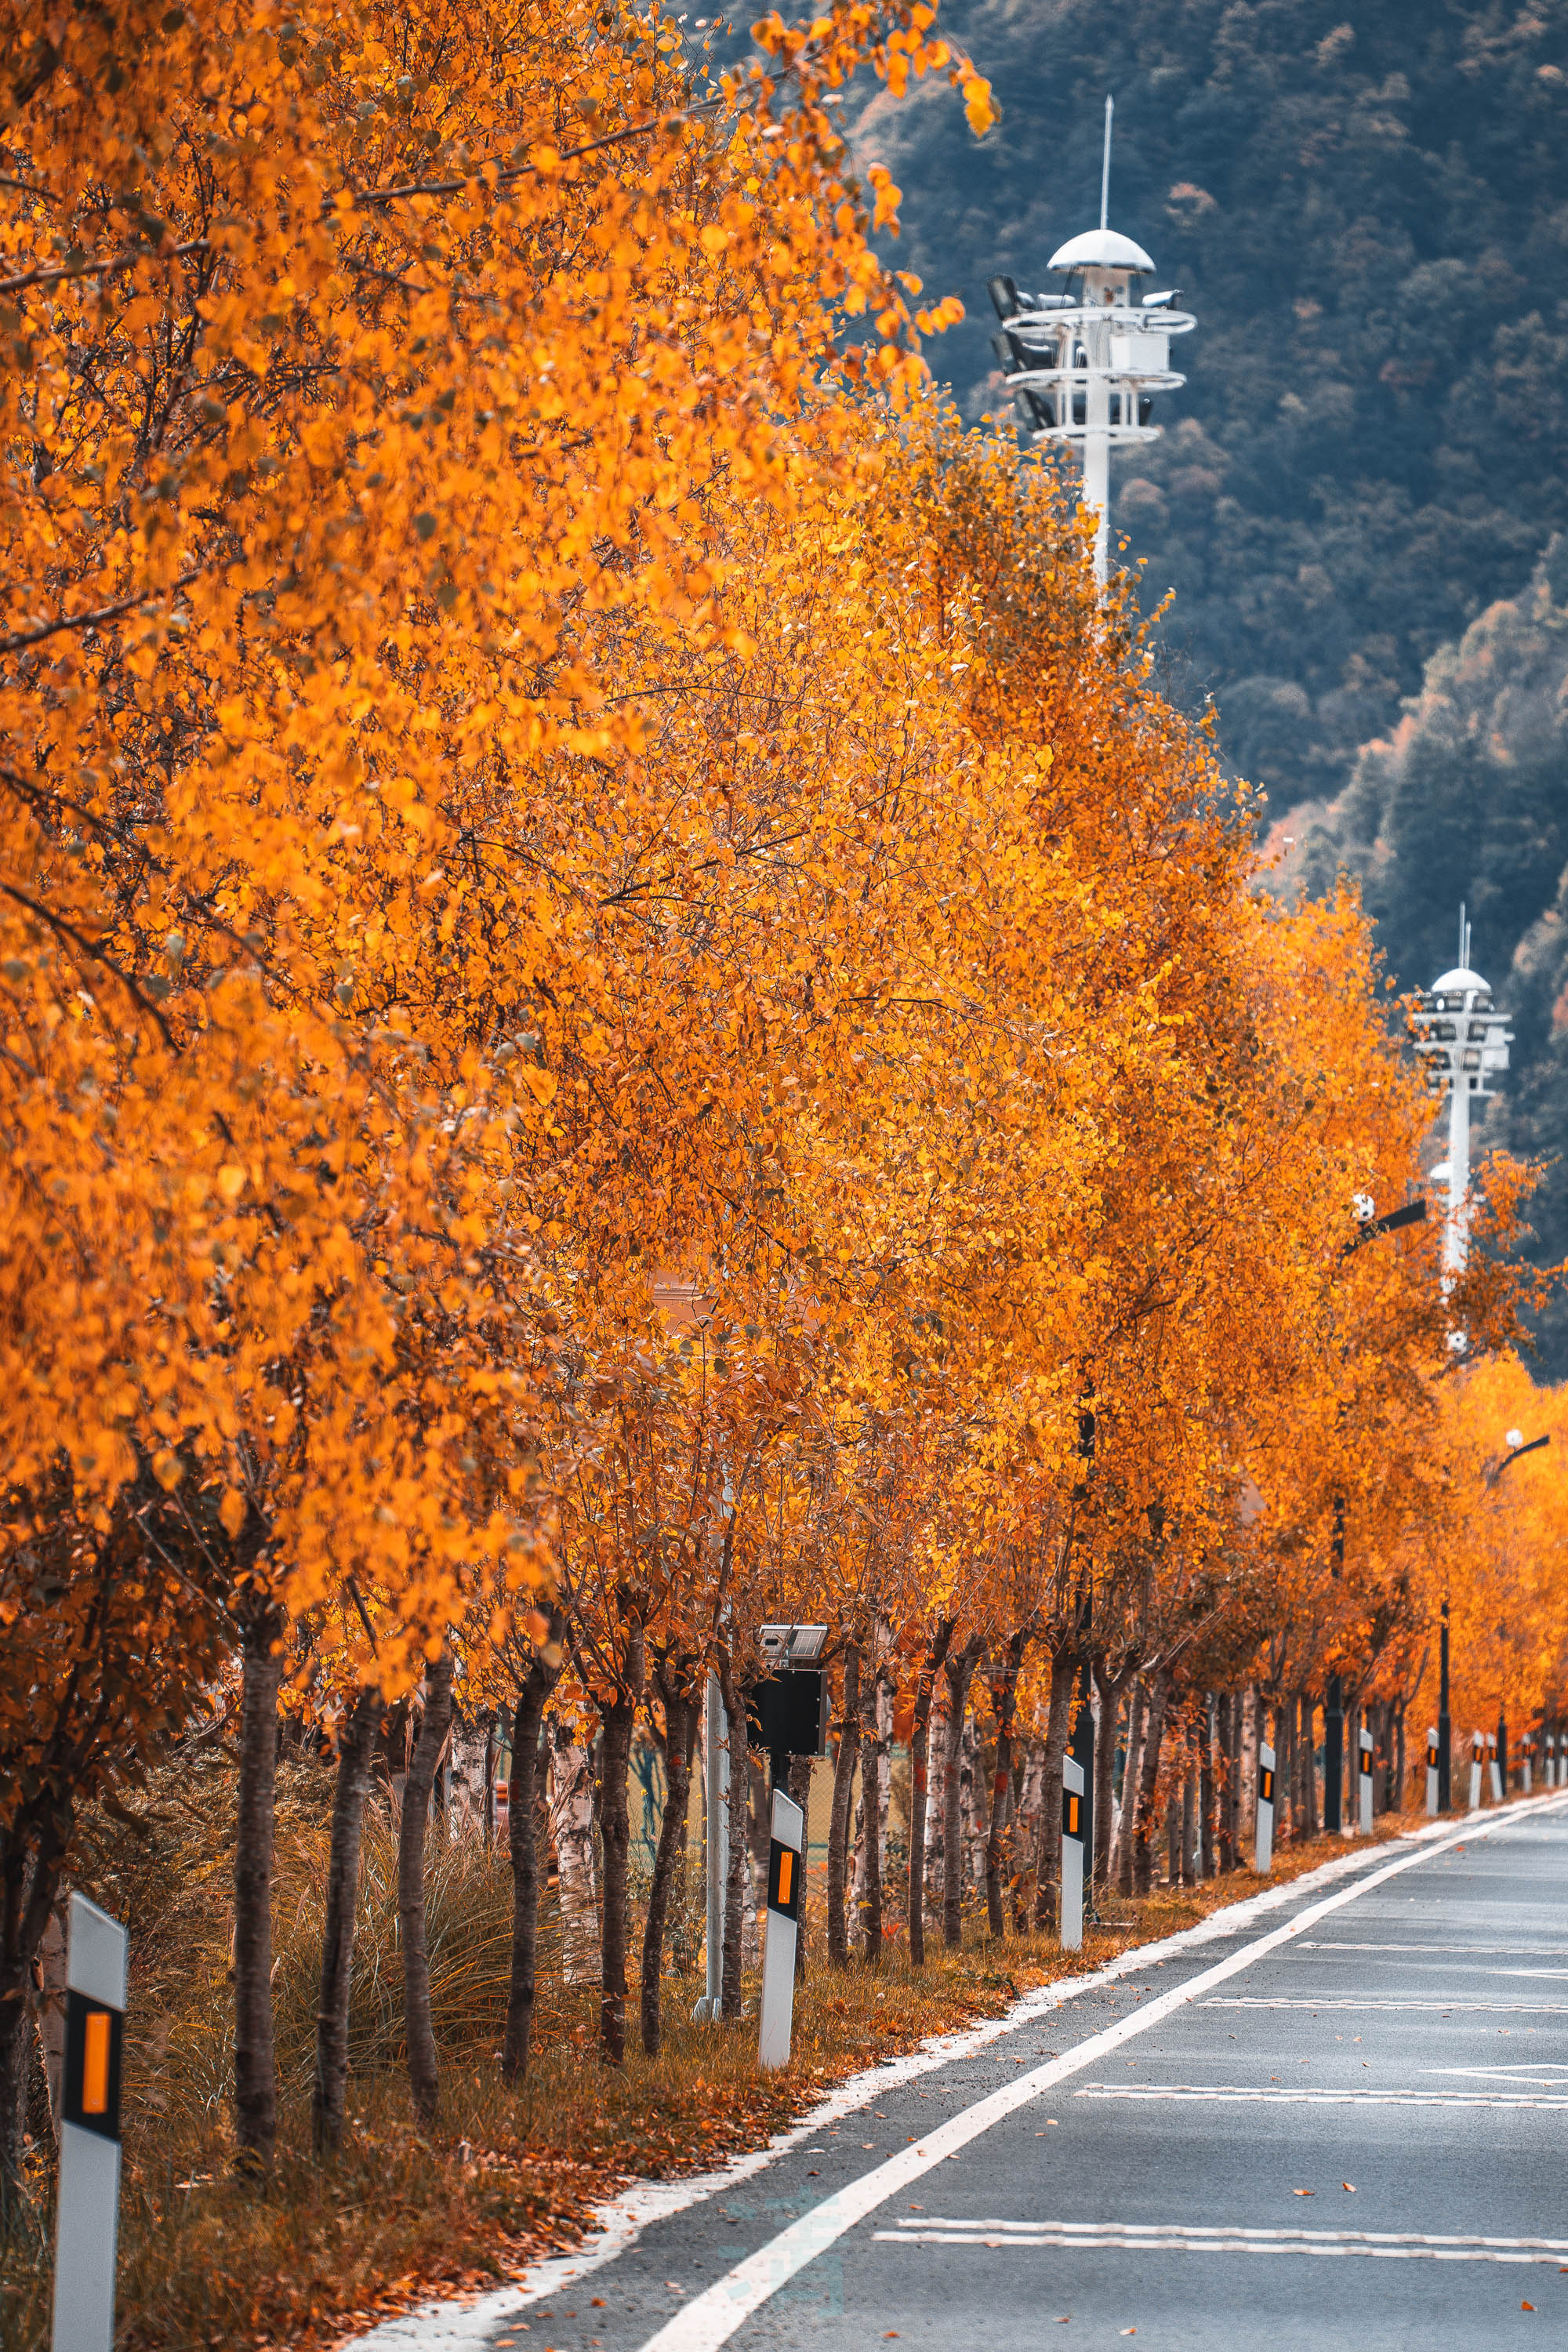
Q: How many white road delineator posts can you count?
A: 11